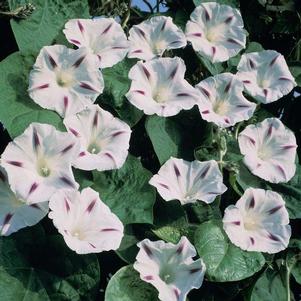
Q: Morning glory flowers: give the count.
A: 15